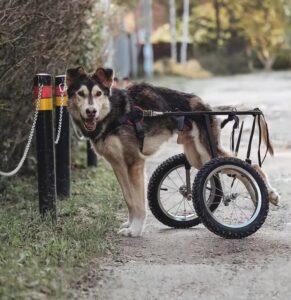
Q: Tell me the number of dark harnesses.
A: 1